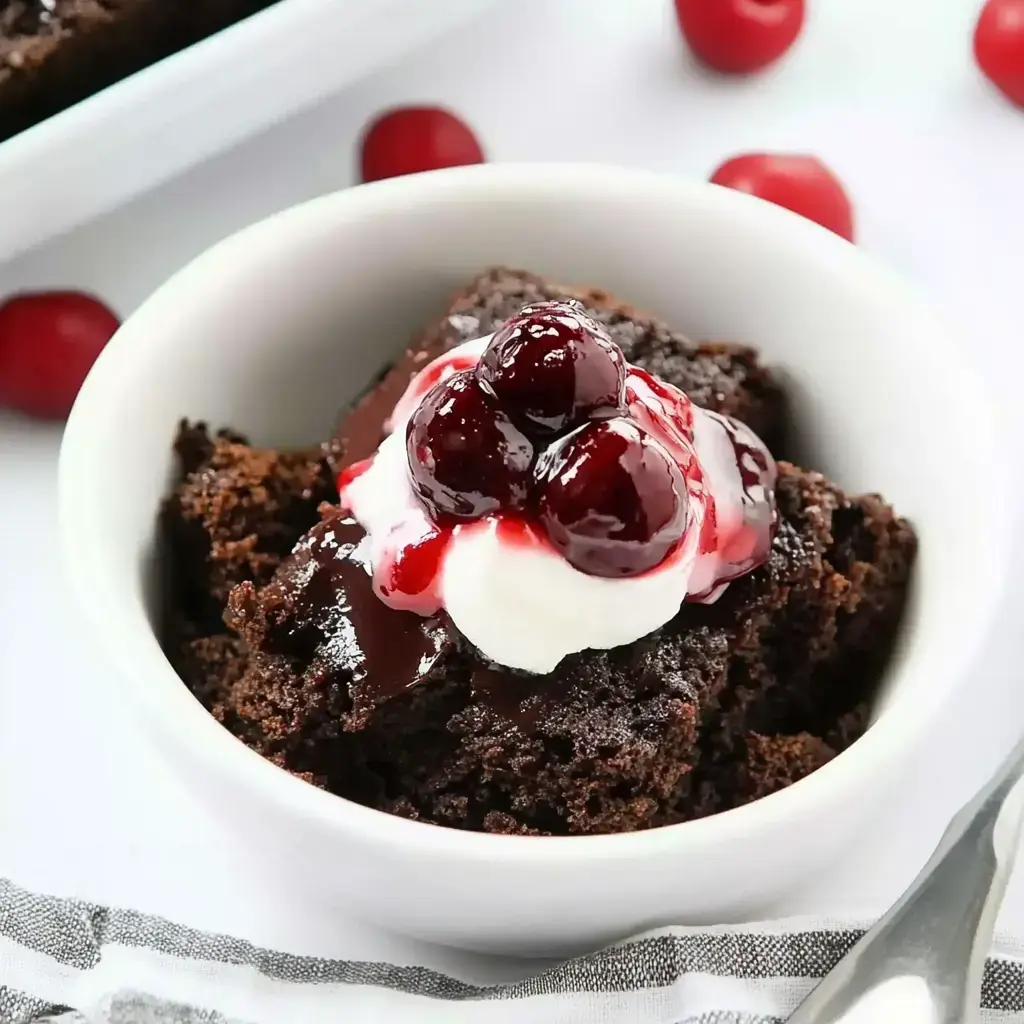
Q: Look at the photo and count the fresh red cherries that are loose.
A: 5